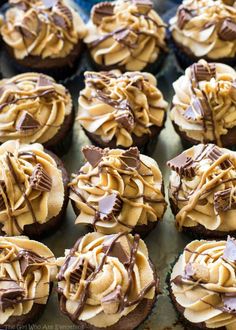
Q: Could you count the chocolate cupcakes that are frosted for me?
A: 12